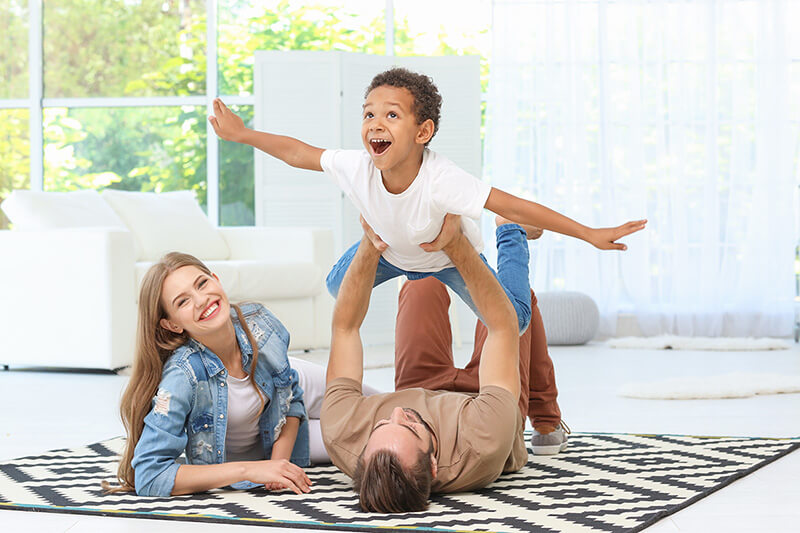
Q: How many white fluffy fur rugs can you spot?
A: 2